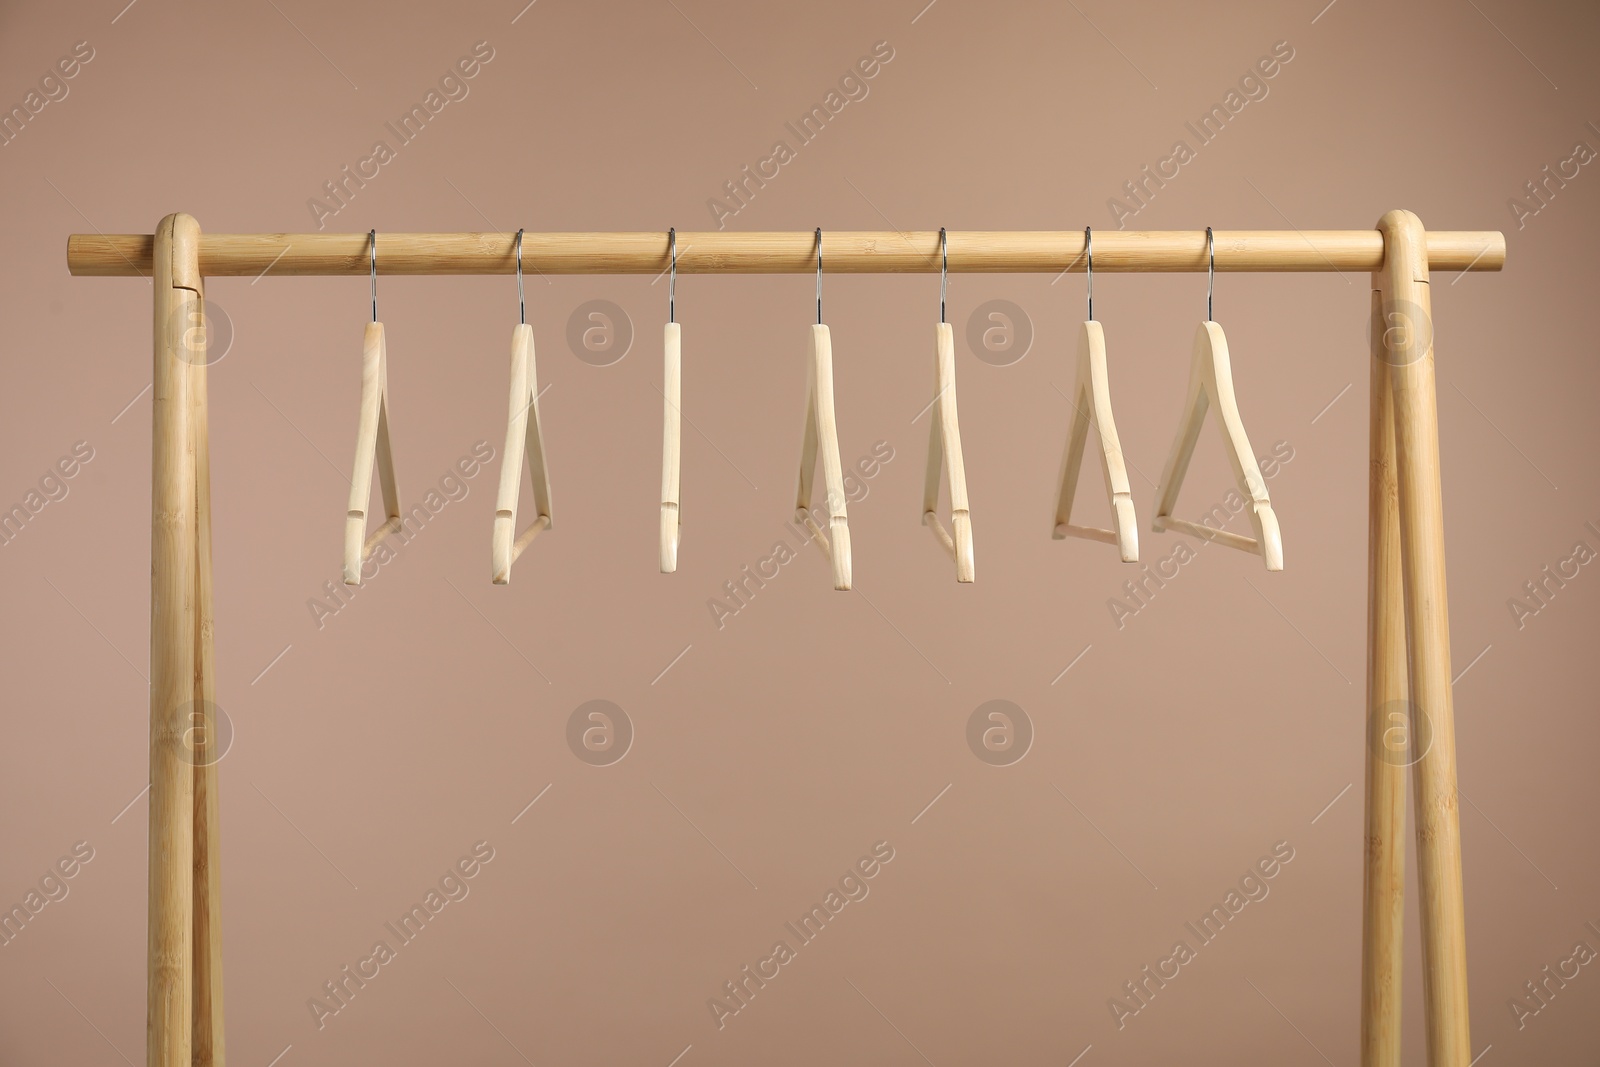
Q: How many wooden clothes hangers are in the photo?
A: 7